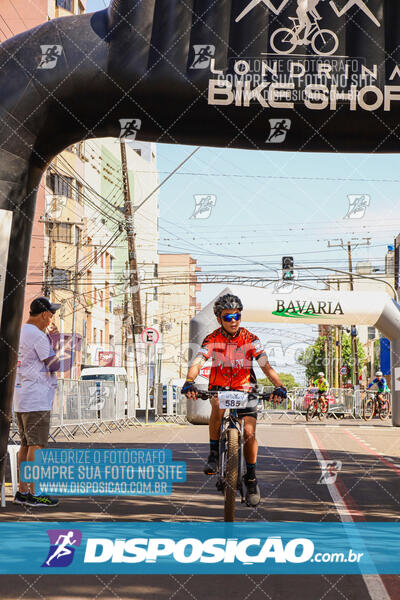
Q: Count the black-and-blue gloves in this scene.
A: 2